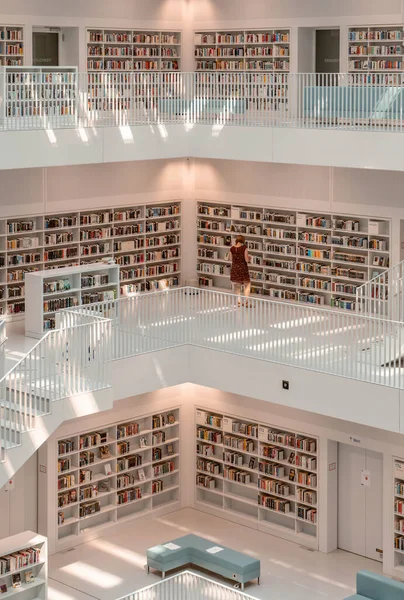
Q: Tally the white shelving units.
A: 12